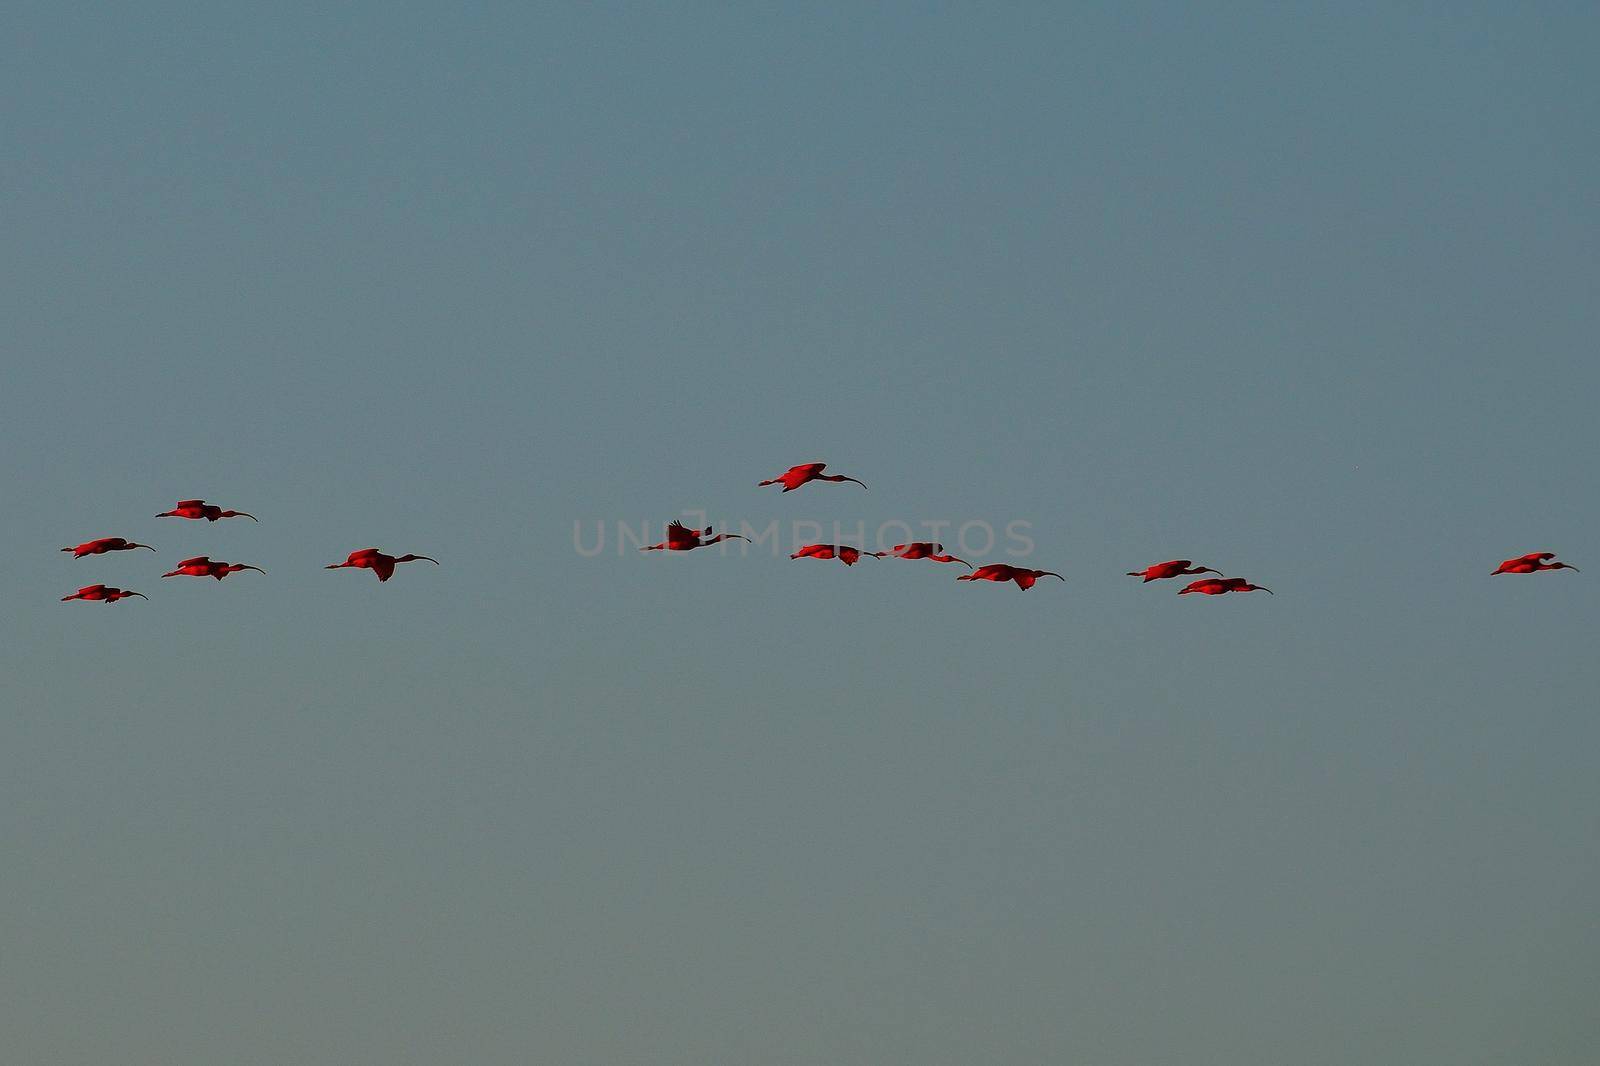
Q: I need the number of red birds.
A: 13